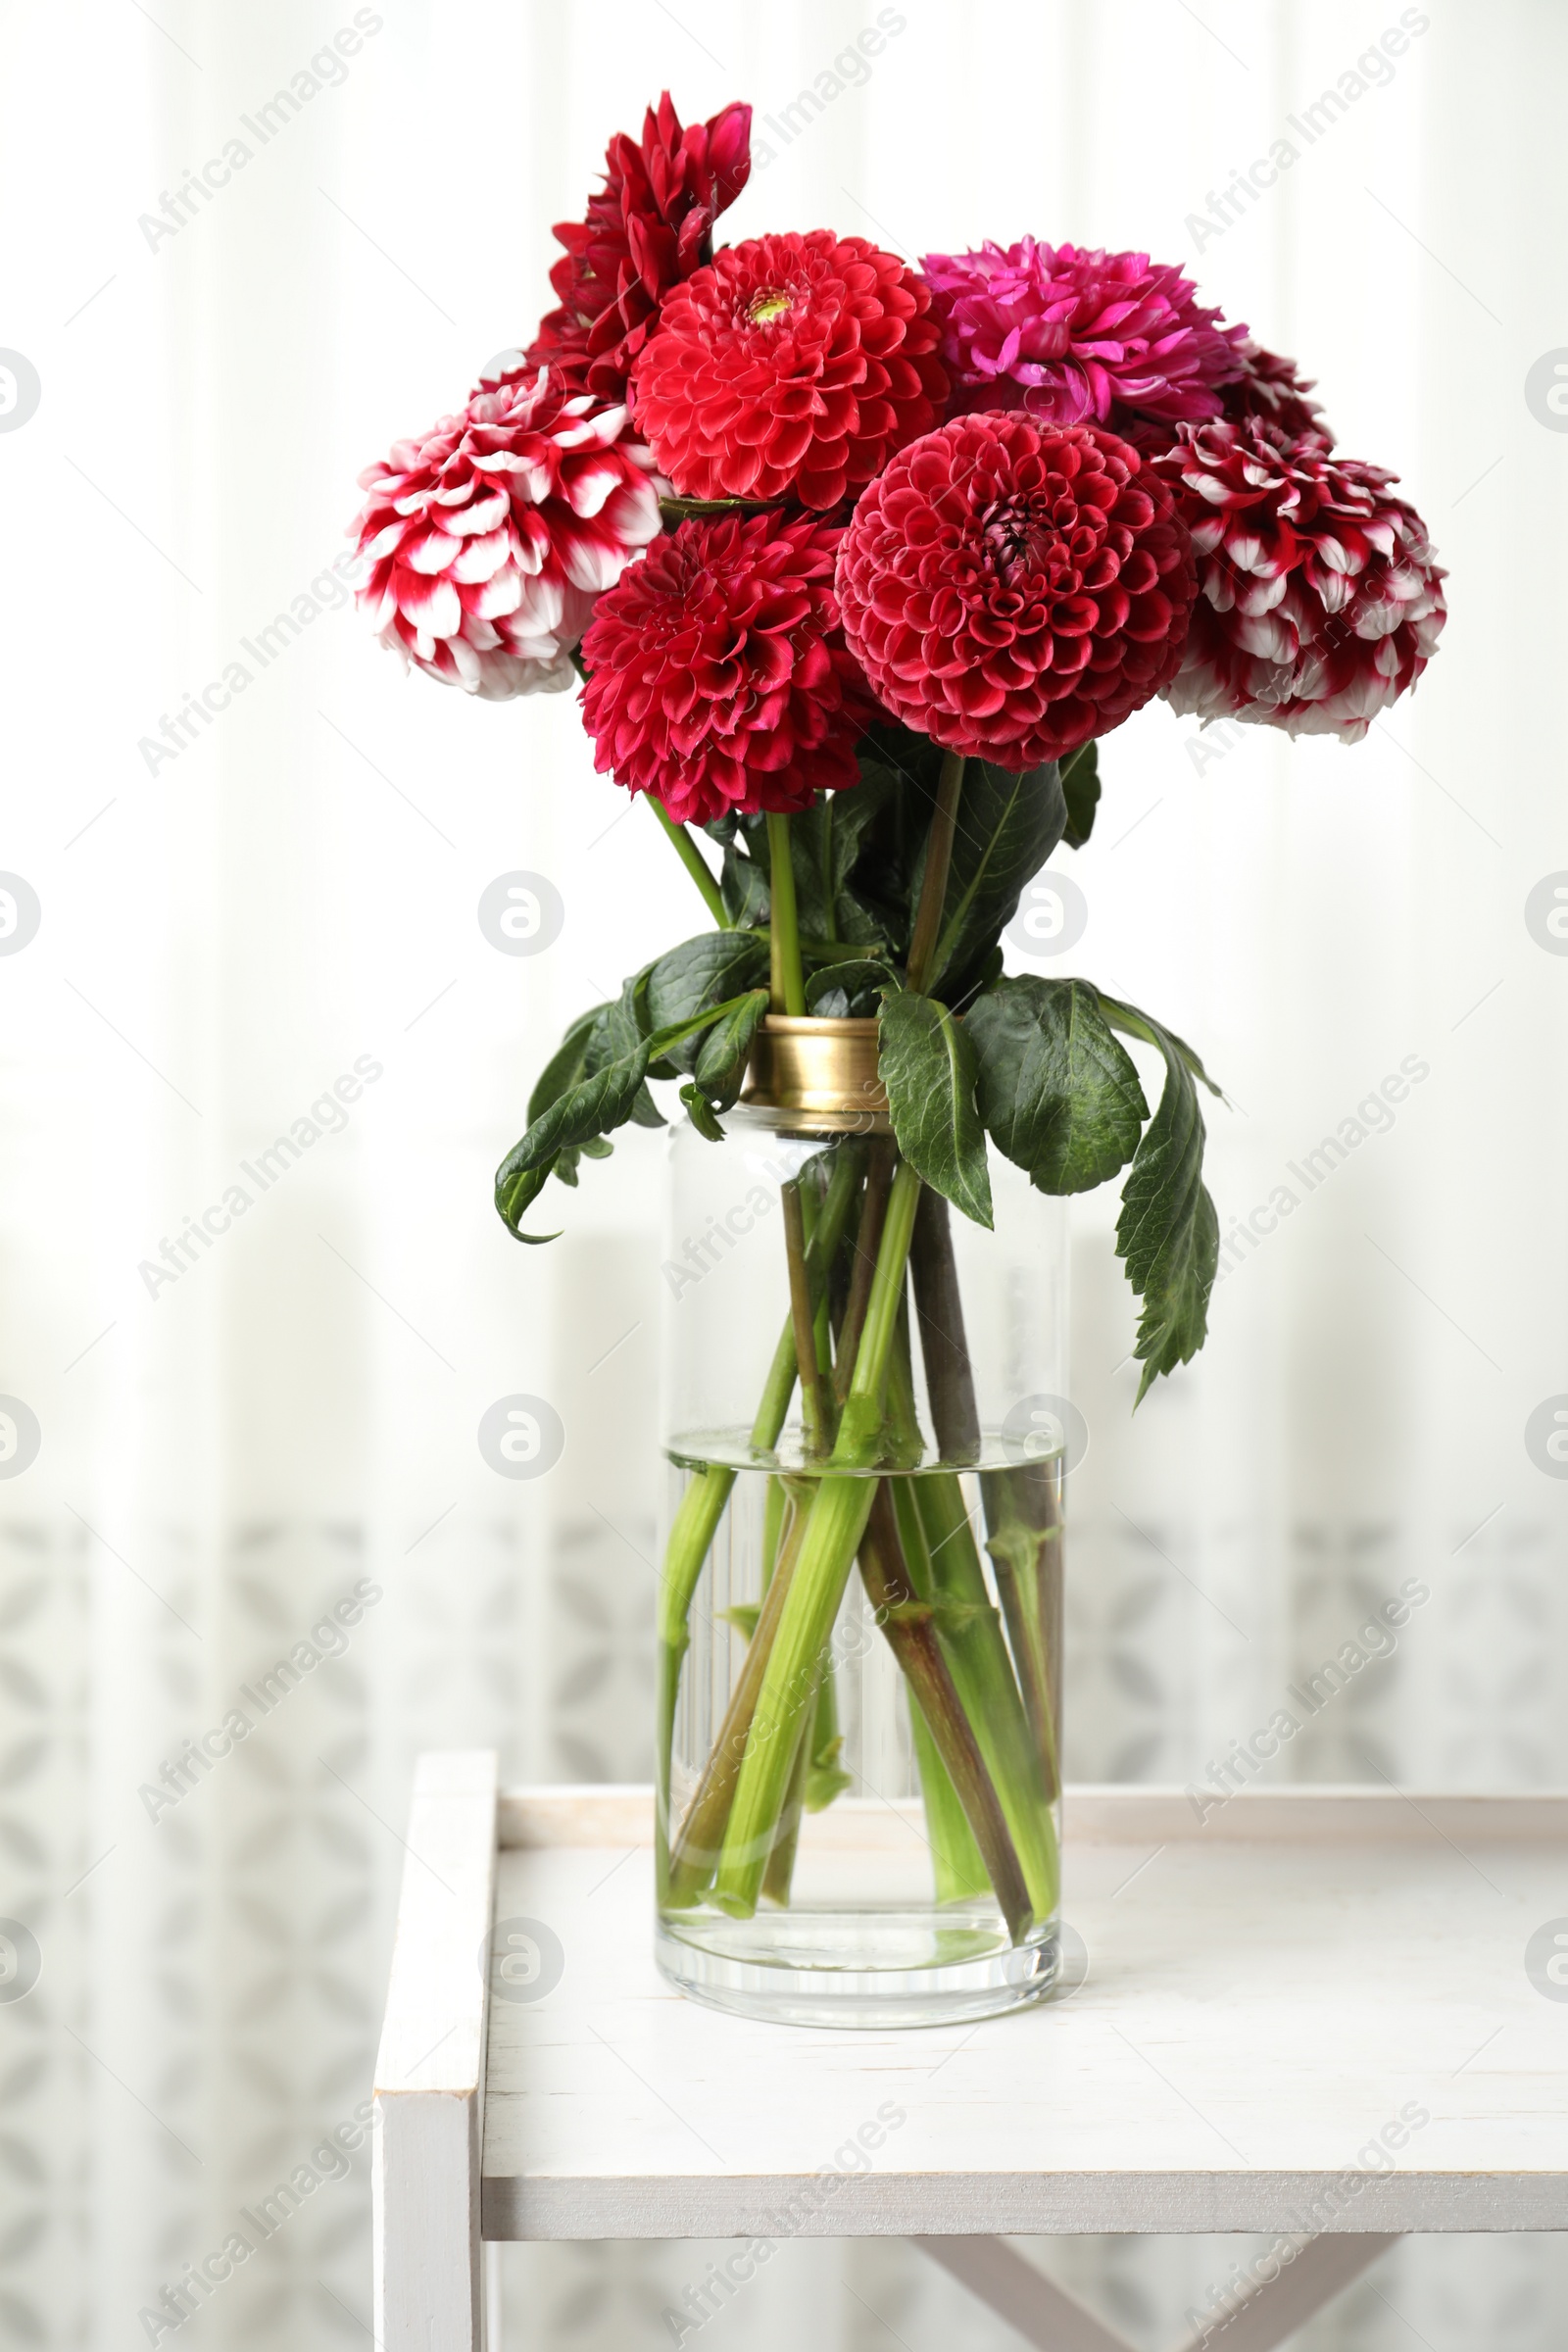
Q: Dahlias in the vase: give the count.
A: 8